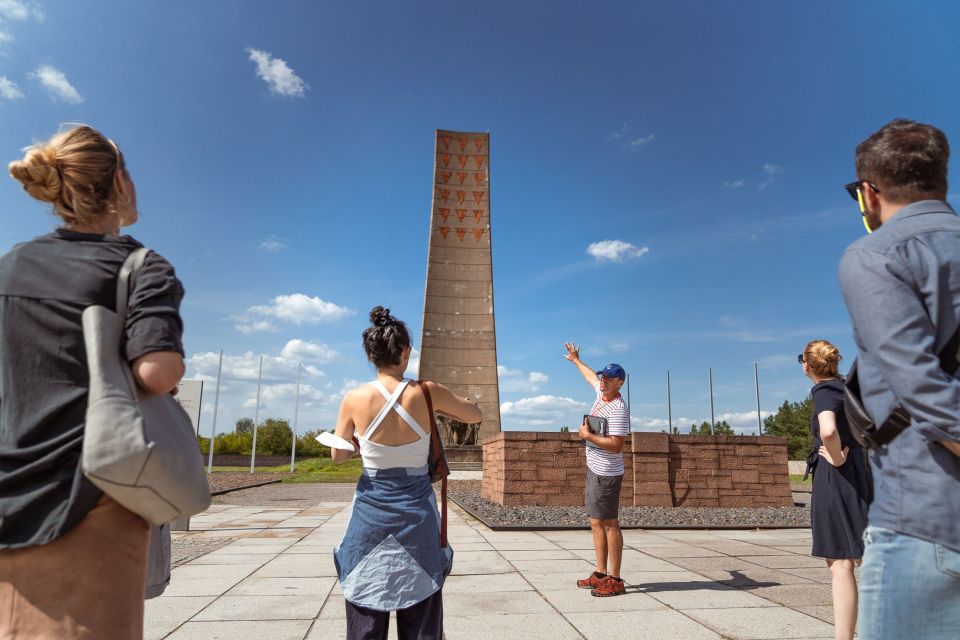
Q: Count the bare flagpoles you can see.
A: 7